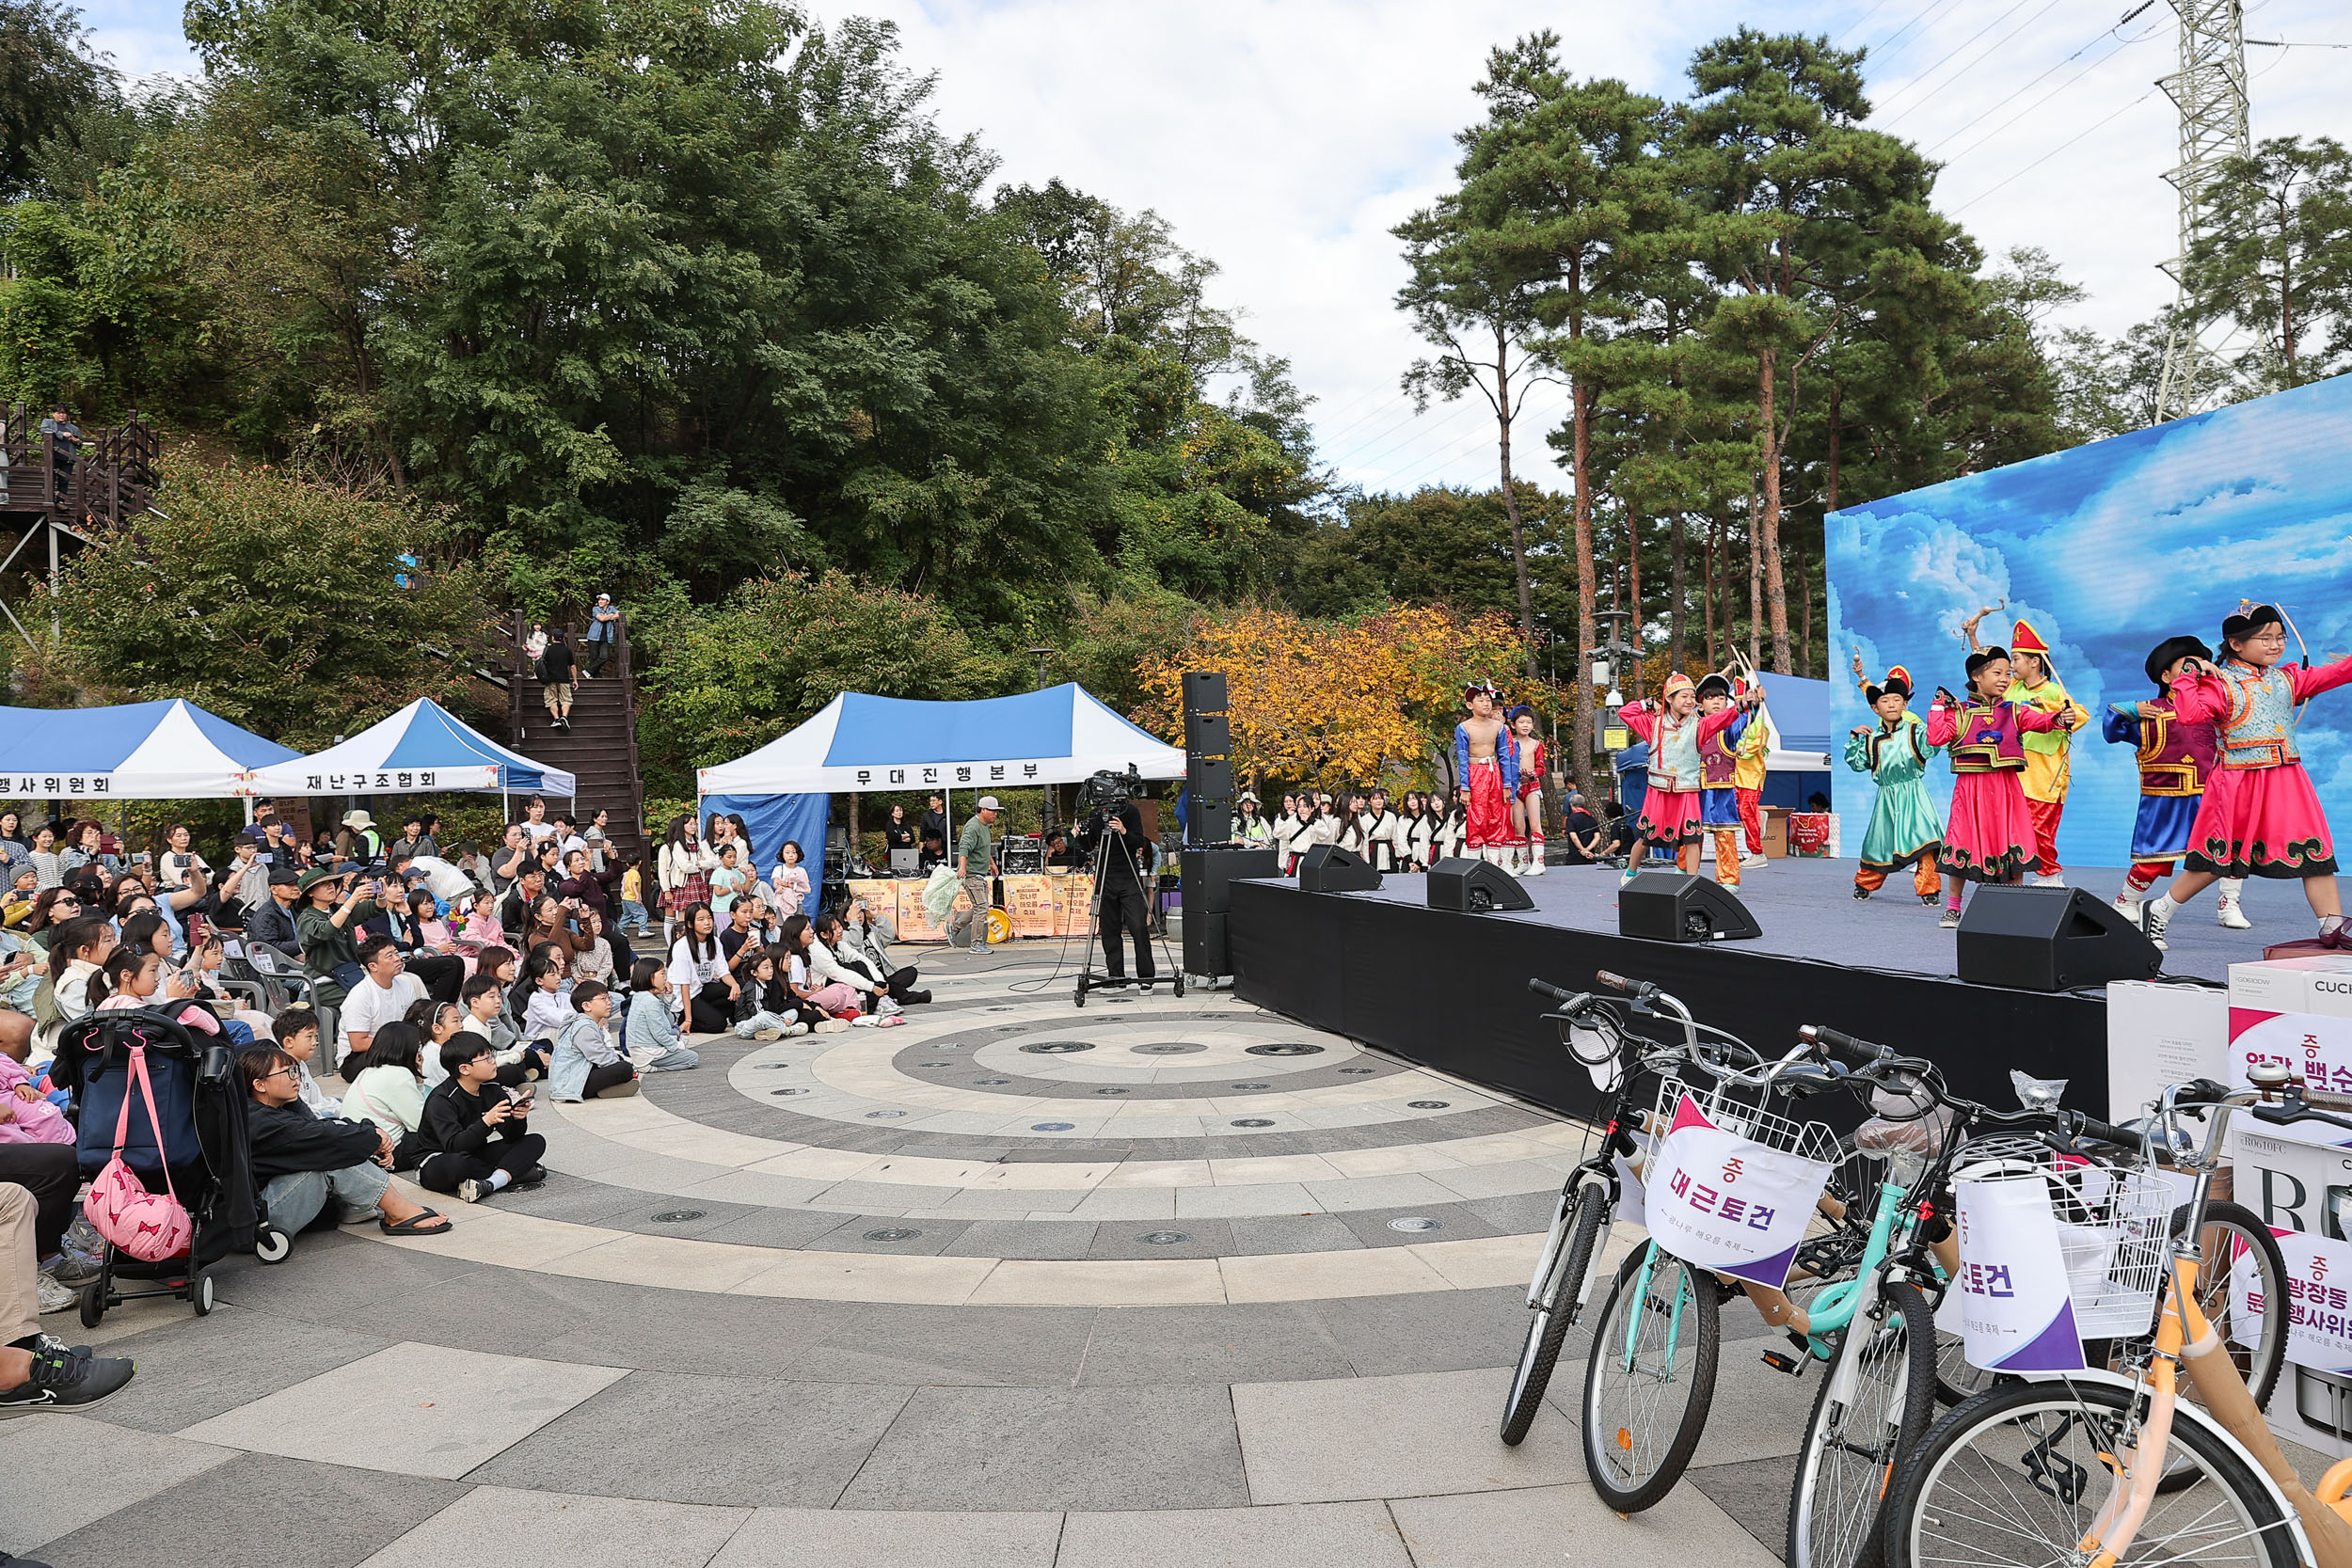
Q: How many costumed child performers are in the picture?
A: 12